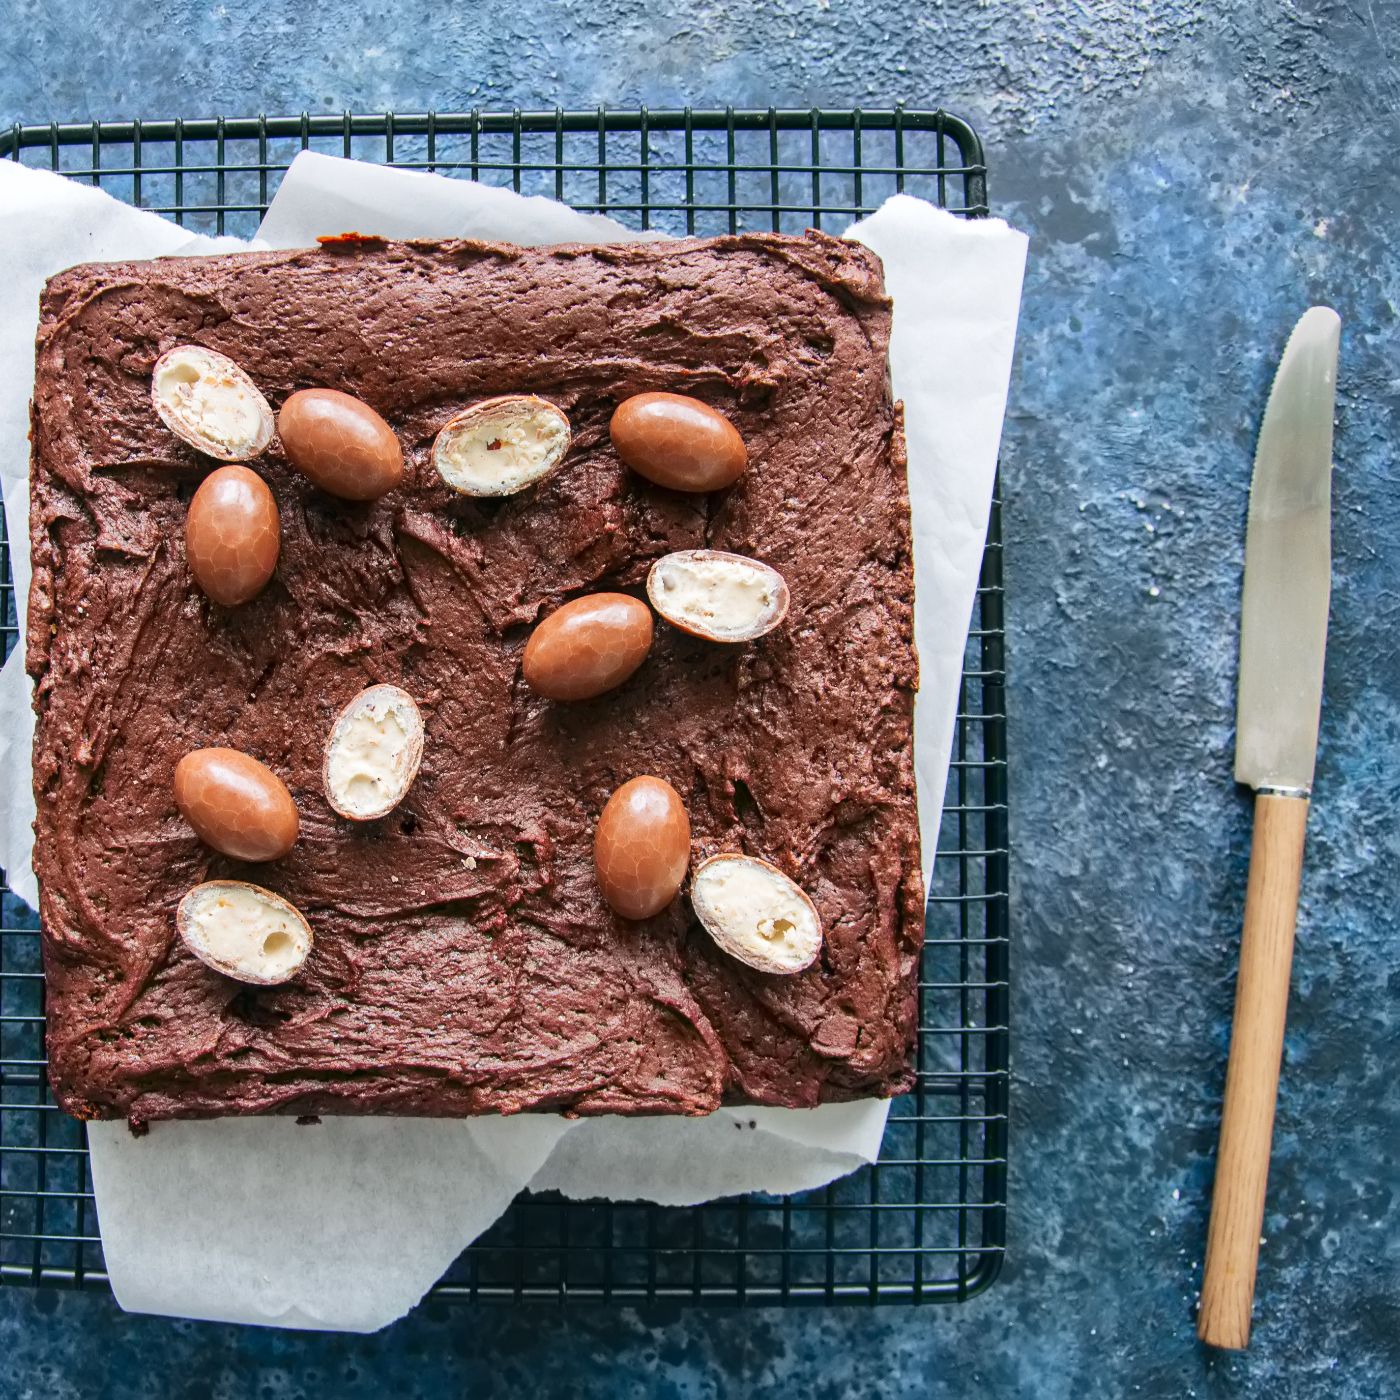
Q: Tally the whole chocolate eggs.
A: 6